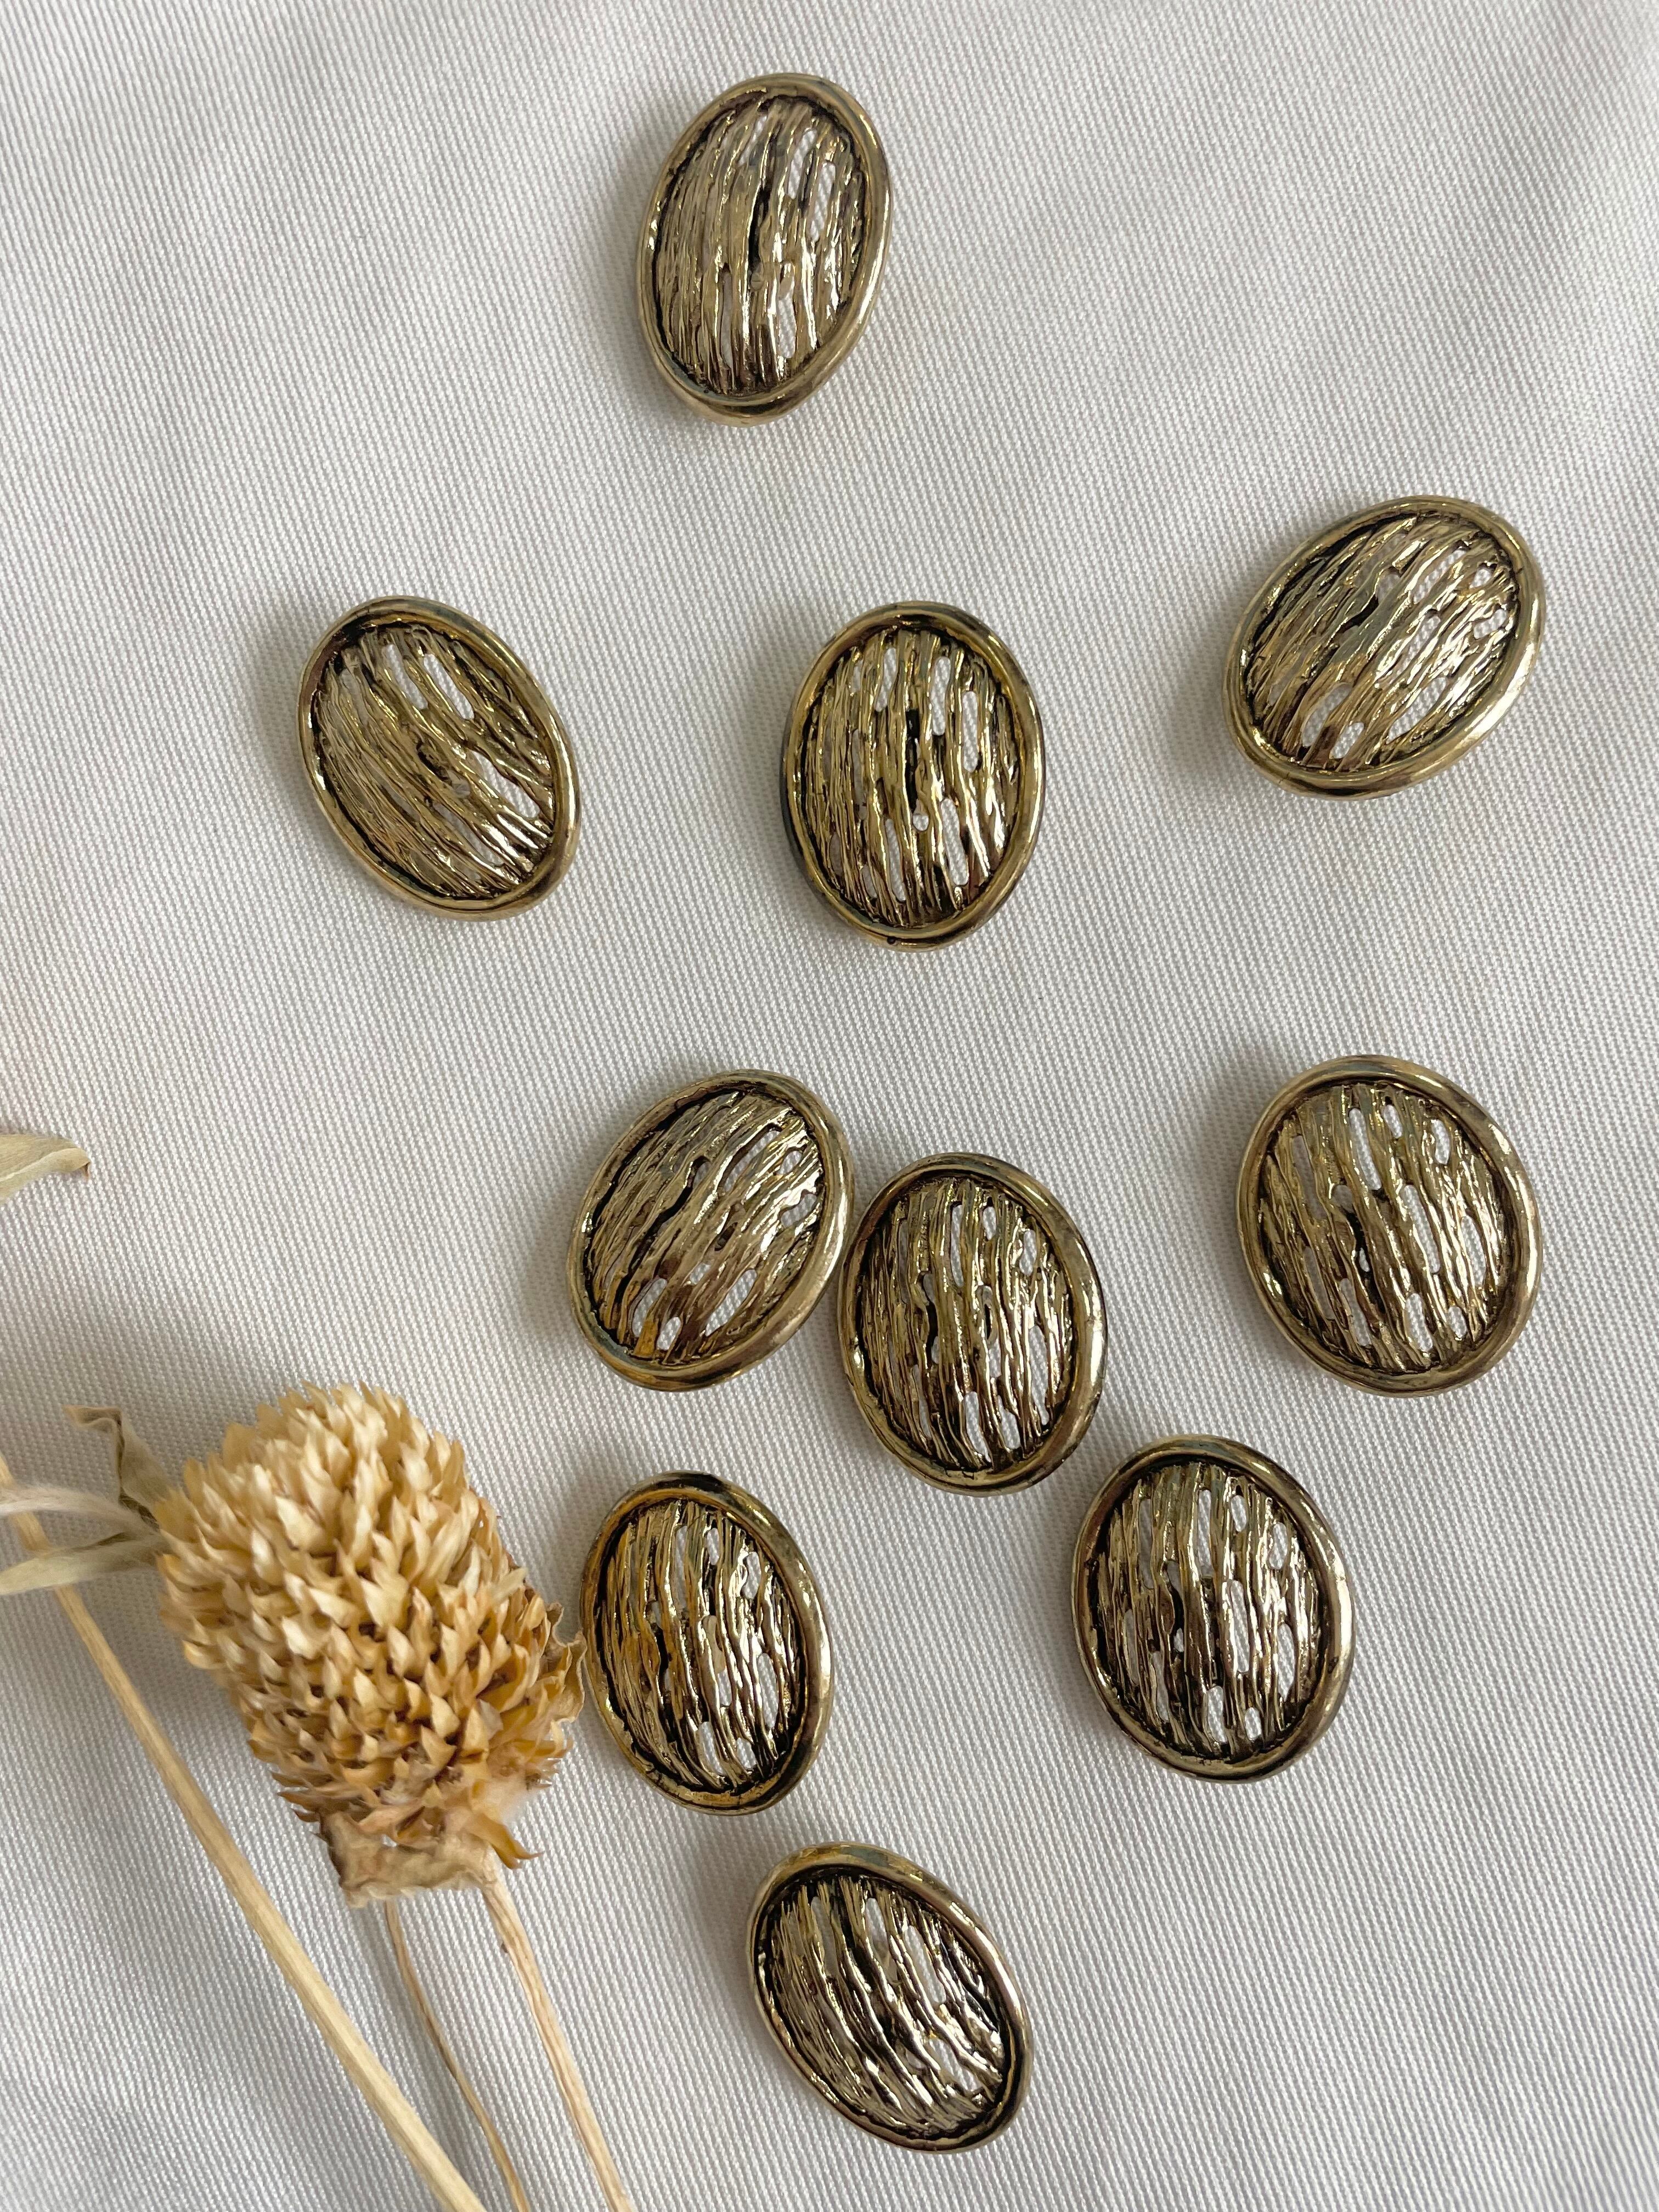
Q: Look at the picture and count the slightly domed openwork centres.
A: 10